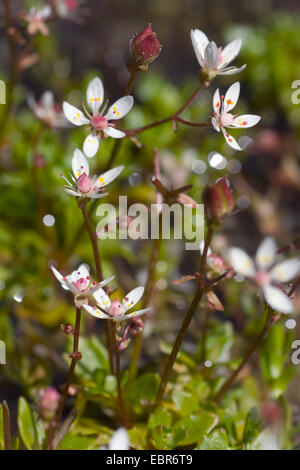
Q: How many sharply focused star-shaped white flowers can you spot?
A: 6